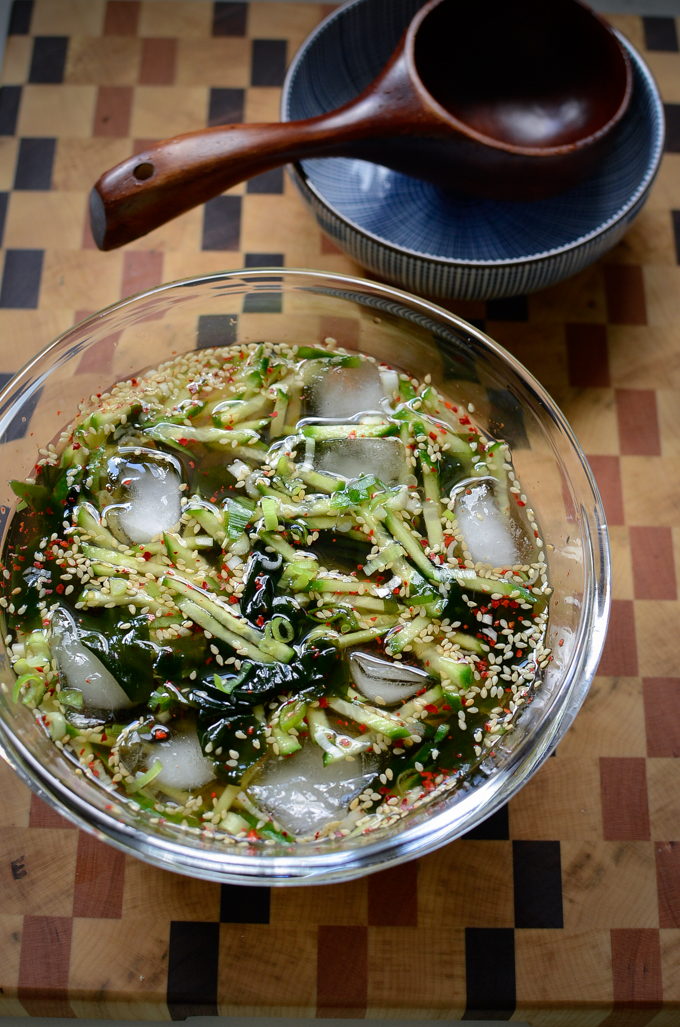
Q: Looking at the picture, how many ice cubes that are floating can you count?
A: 8